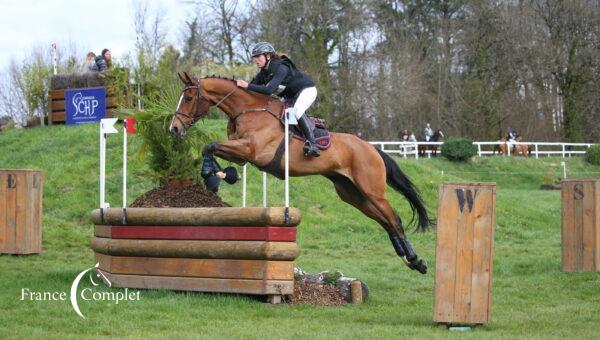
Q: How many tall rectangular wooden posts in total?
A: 3